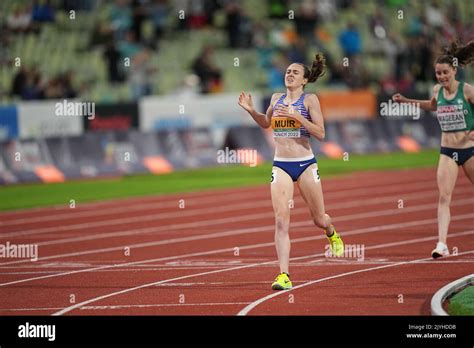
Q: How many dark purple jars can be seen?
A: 0